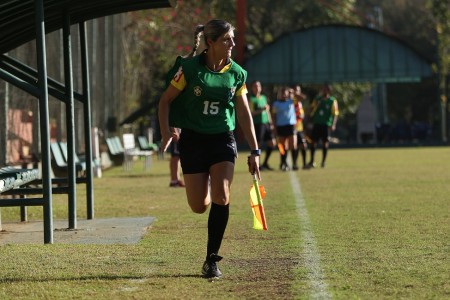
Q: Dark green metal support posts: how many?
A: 3